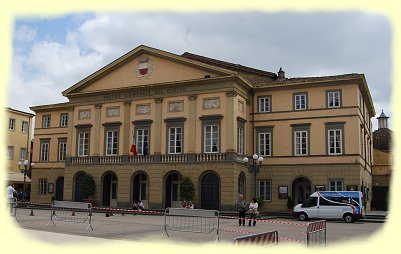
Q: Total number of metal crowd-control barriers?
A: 5